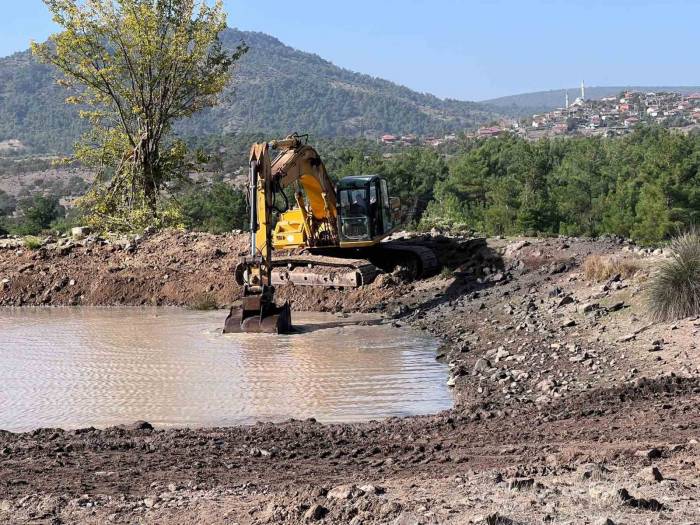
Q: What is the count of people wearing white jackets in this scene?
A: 0